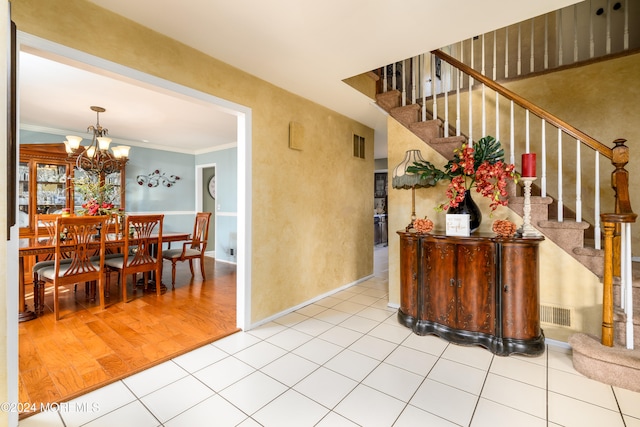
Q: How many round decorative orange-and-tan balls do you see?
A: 2